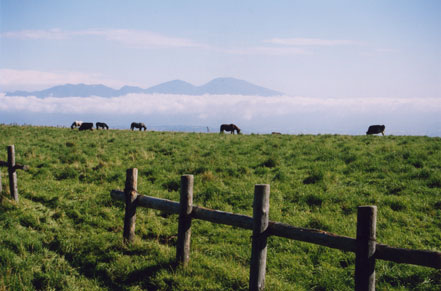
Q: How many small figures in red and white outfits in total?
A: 0